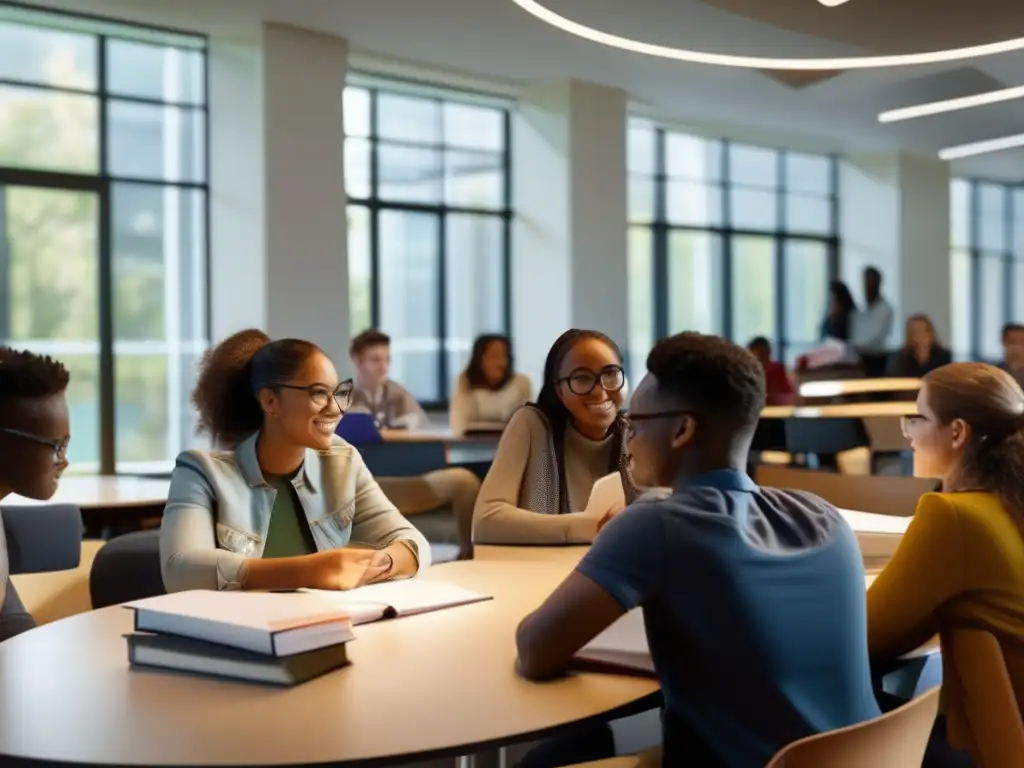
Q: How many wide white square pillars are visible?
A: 3